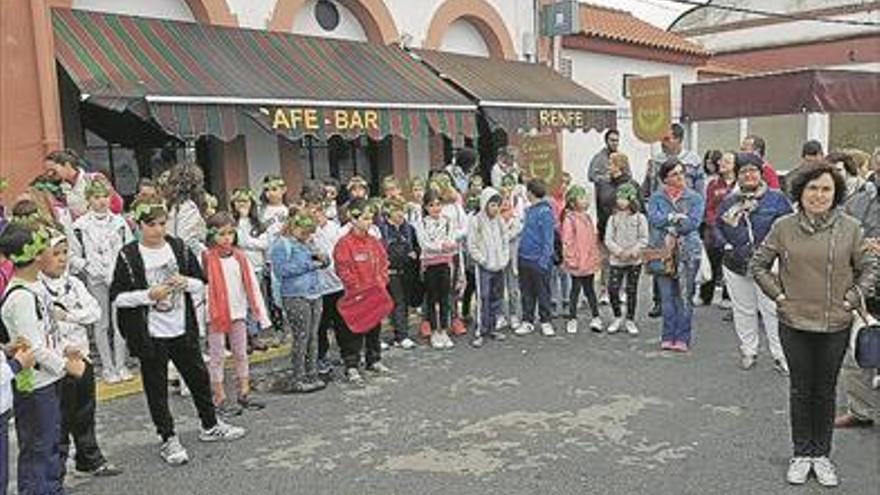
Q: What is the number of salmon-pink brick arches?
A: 3